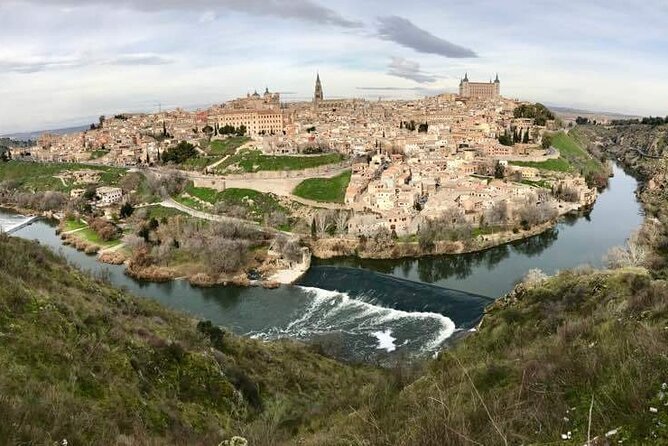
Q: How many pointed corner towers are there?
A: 4